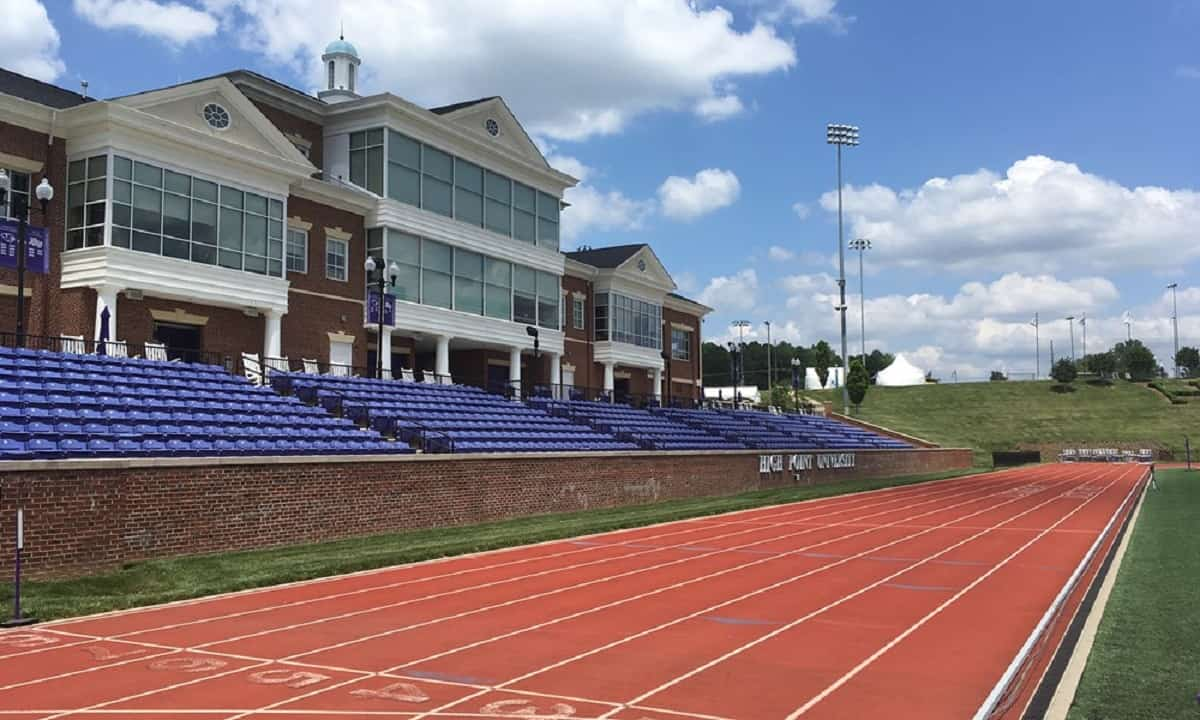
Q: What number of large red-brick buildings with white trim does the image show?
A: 1